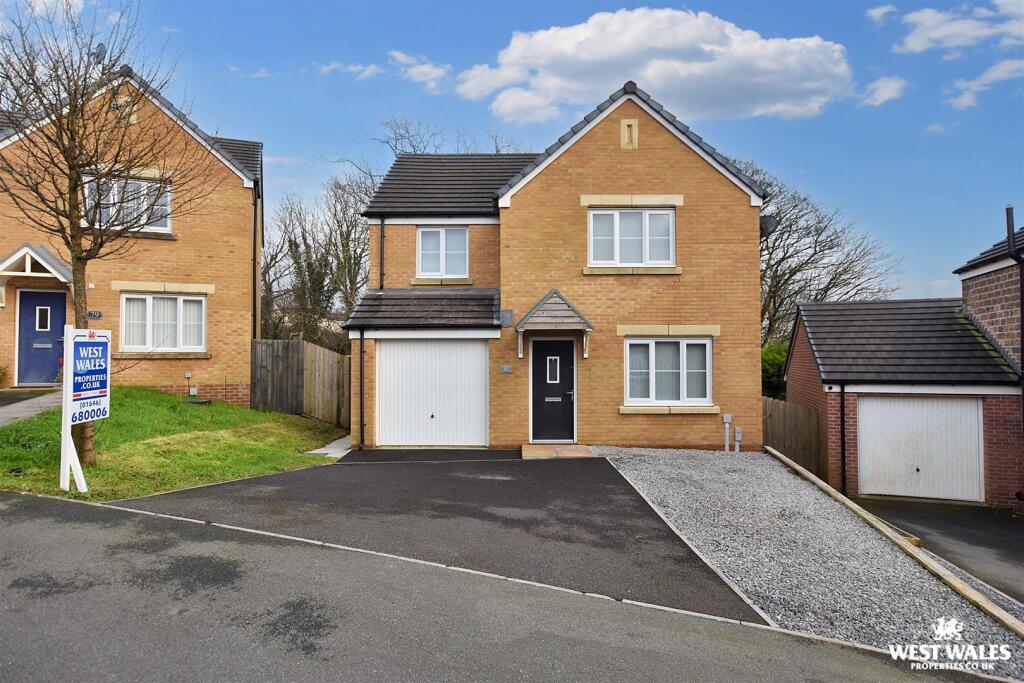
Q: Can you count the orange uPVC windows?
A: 0